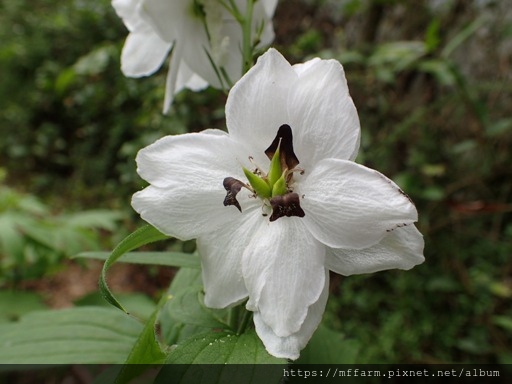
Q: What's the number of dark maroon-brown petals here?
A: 3